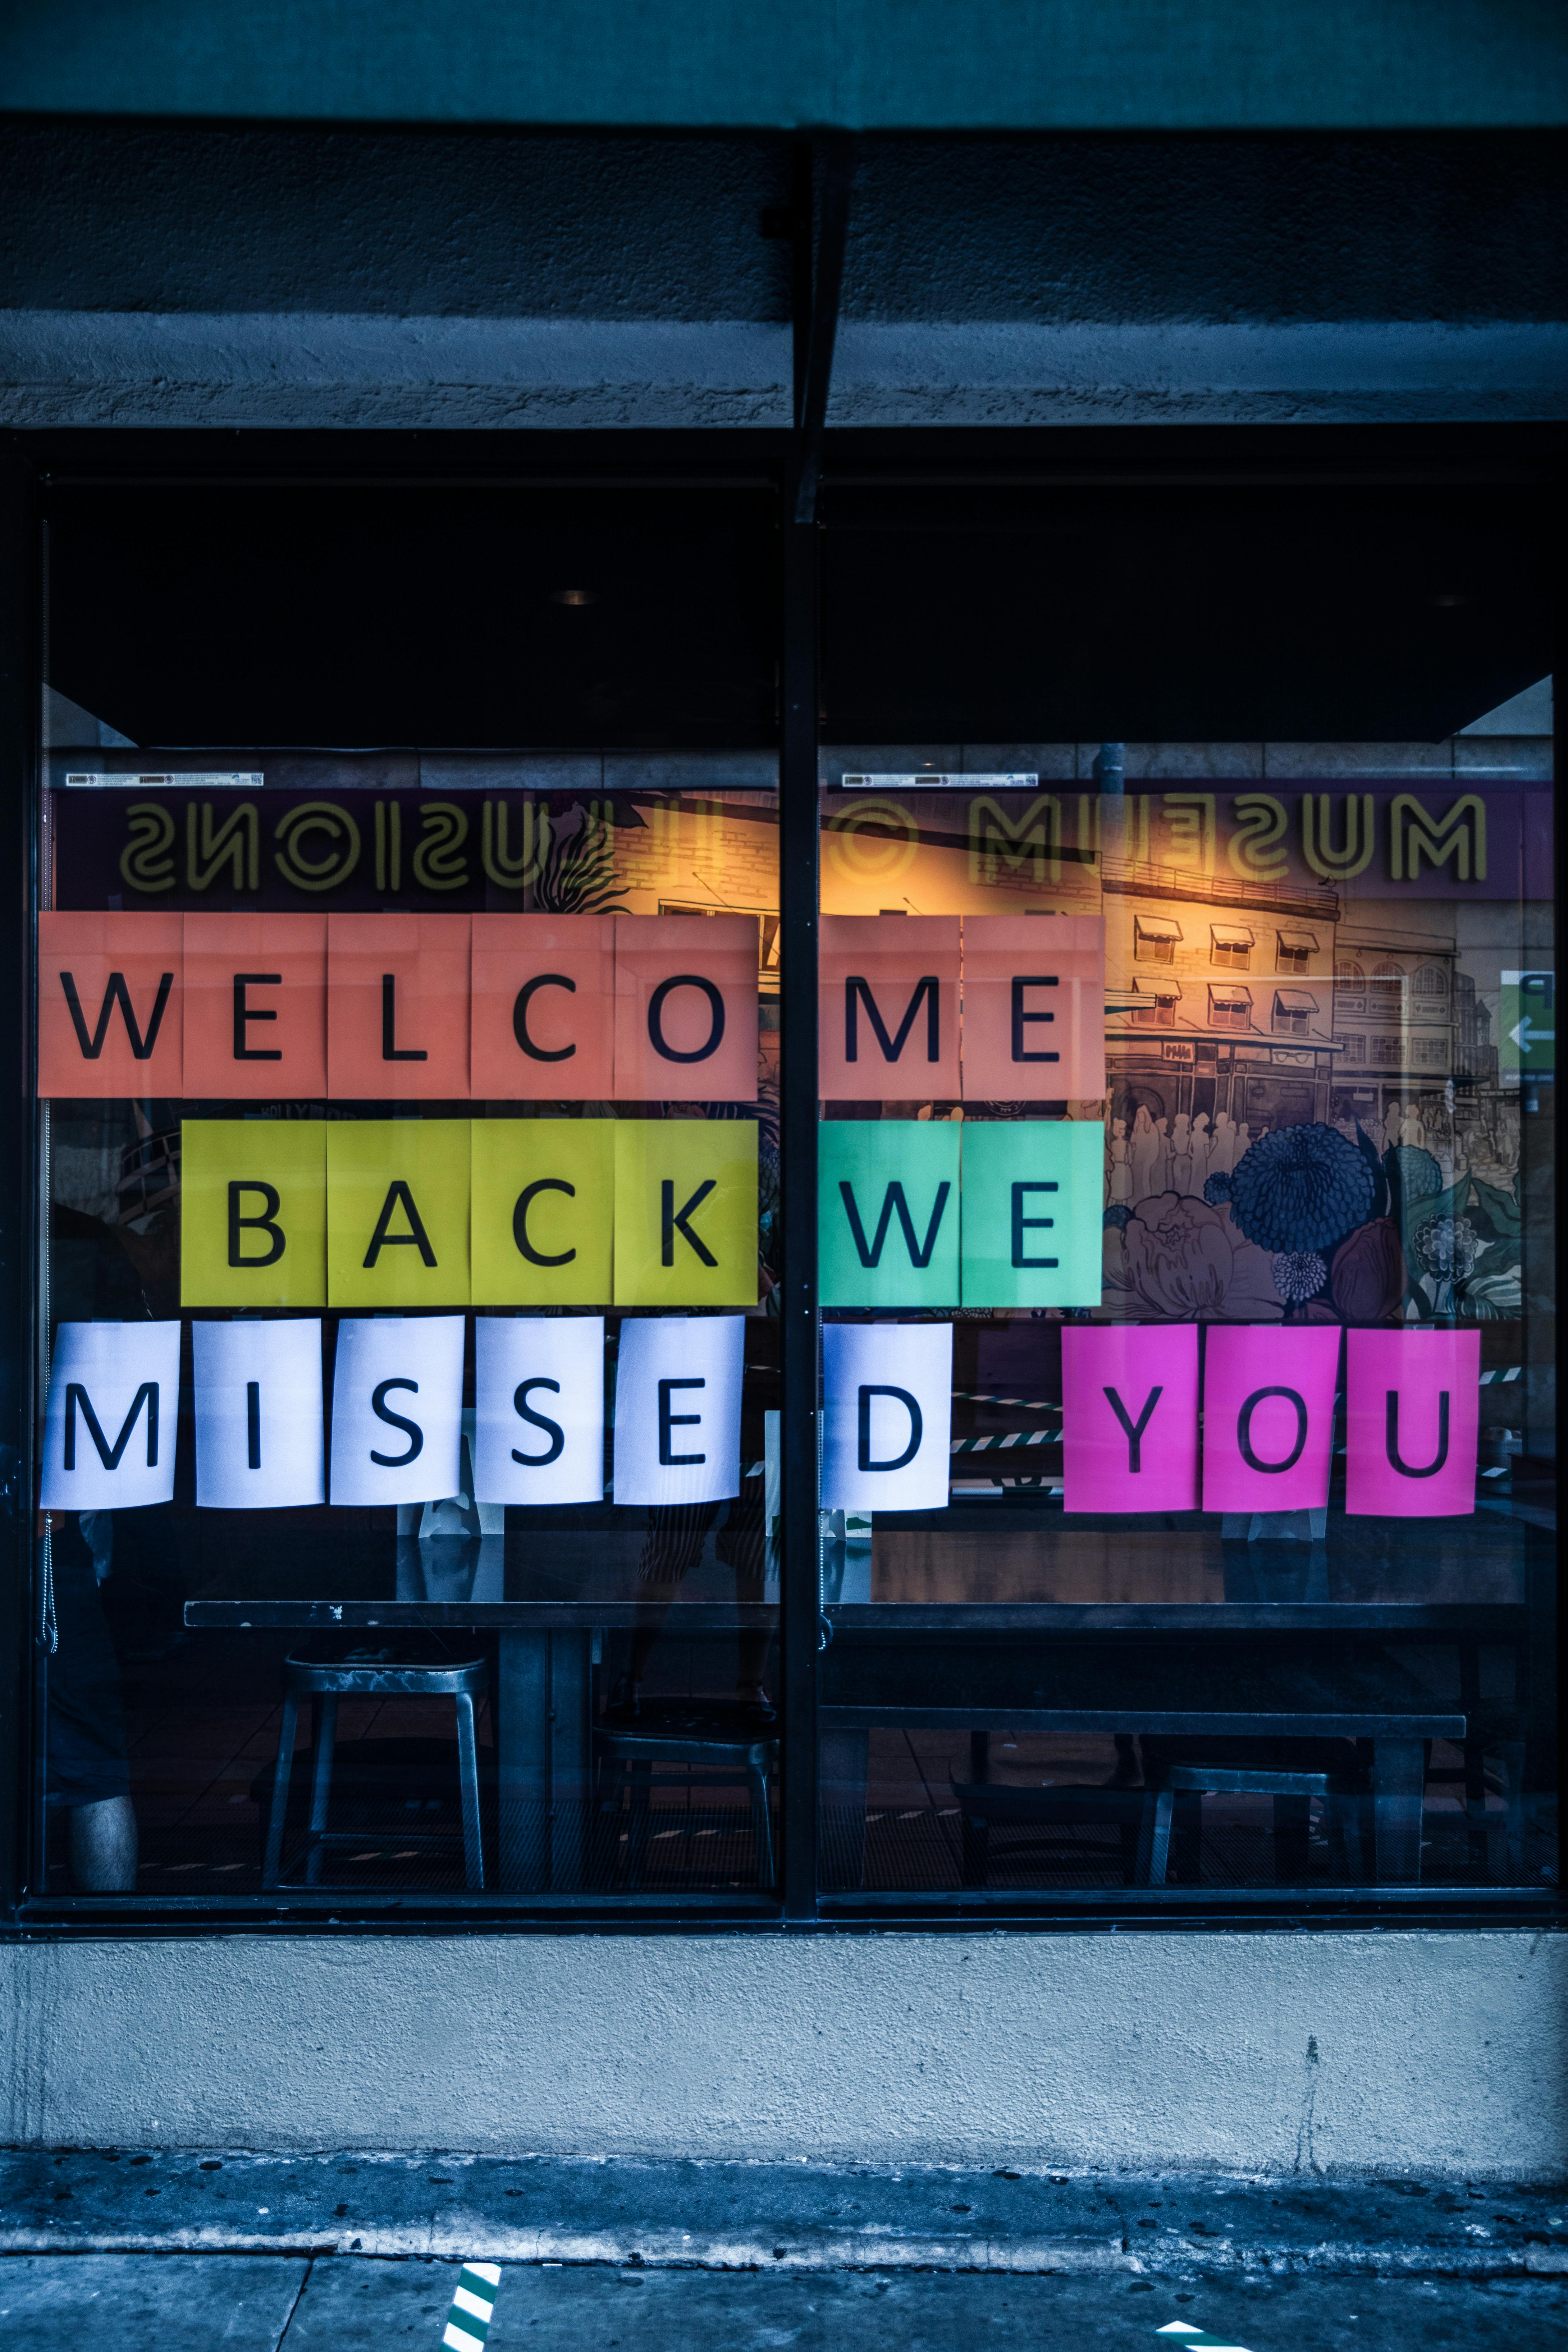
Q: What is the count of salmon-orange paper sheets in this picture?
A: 7